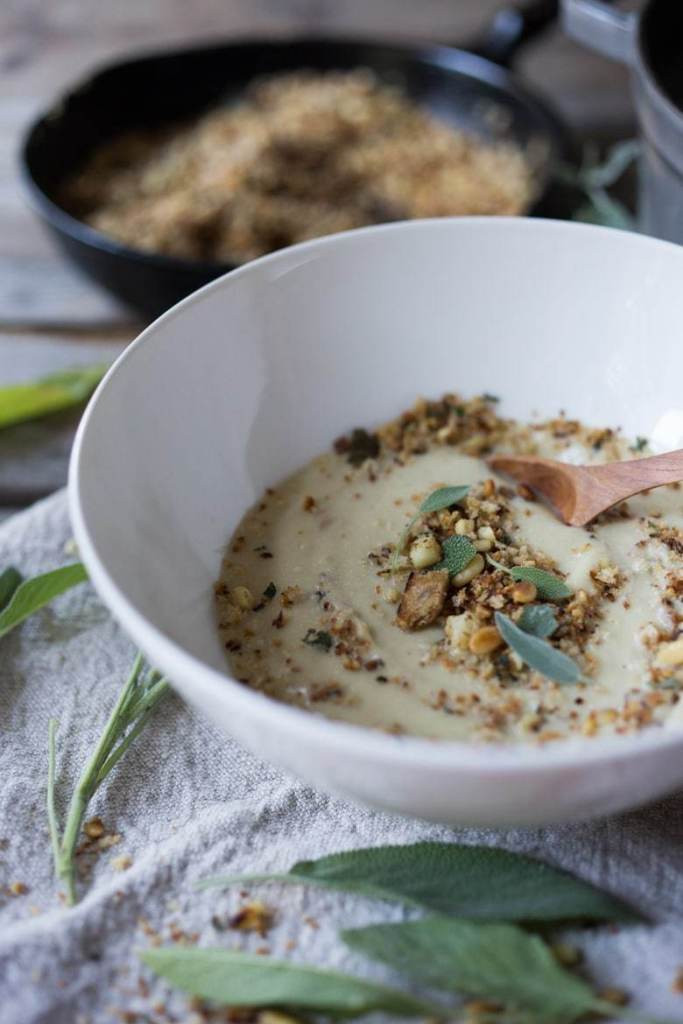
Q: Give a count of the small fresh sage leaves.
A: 5